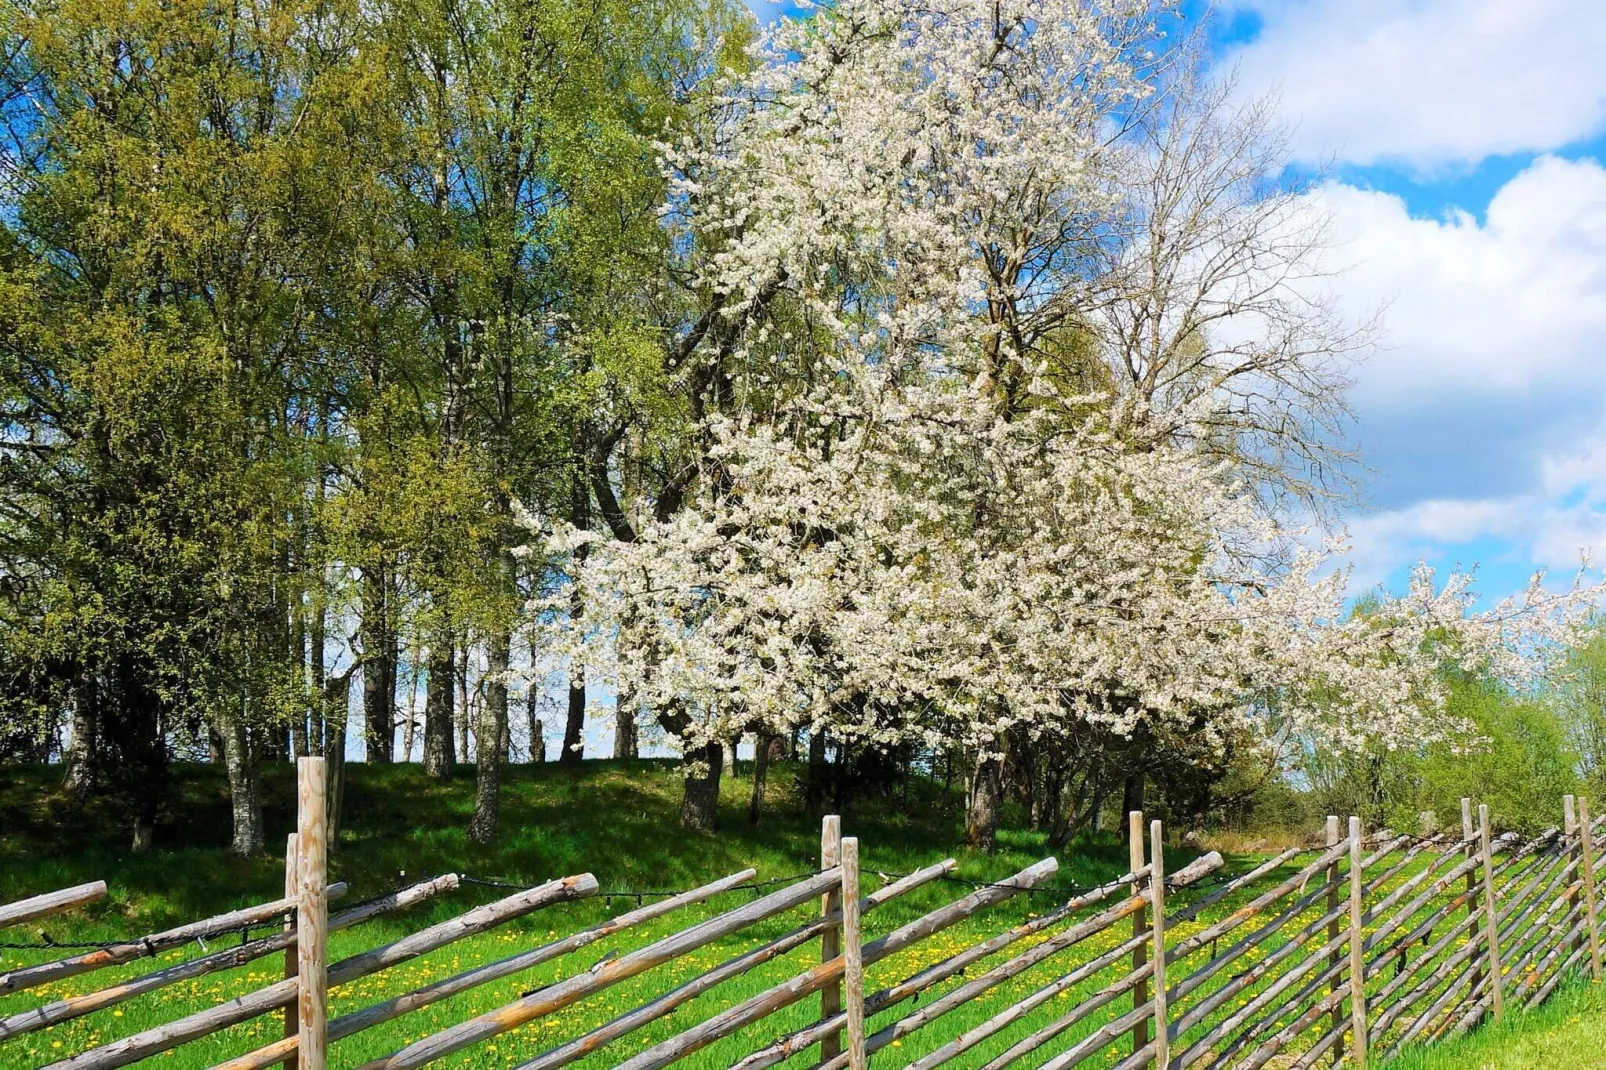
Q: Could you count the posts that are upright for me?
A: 12